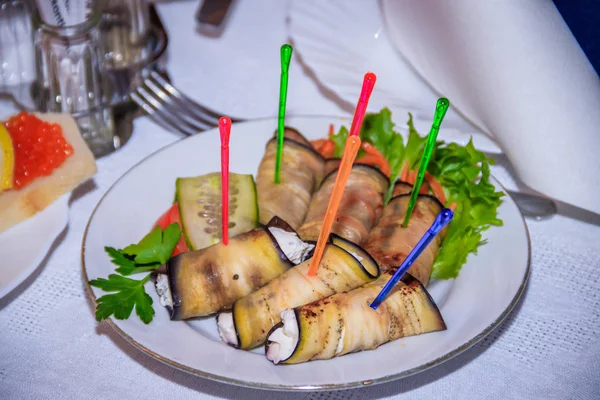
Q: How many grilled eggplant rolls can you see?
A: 6